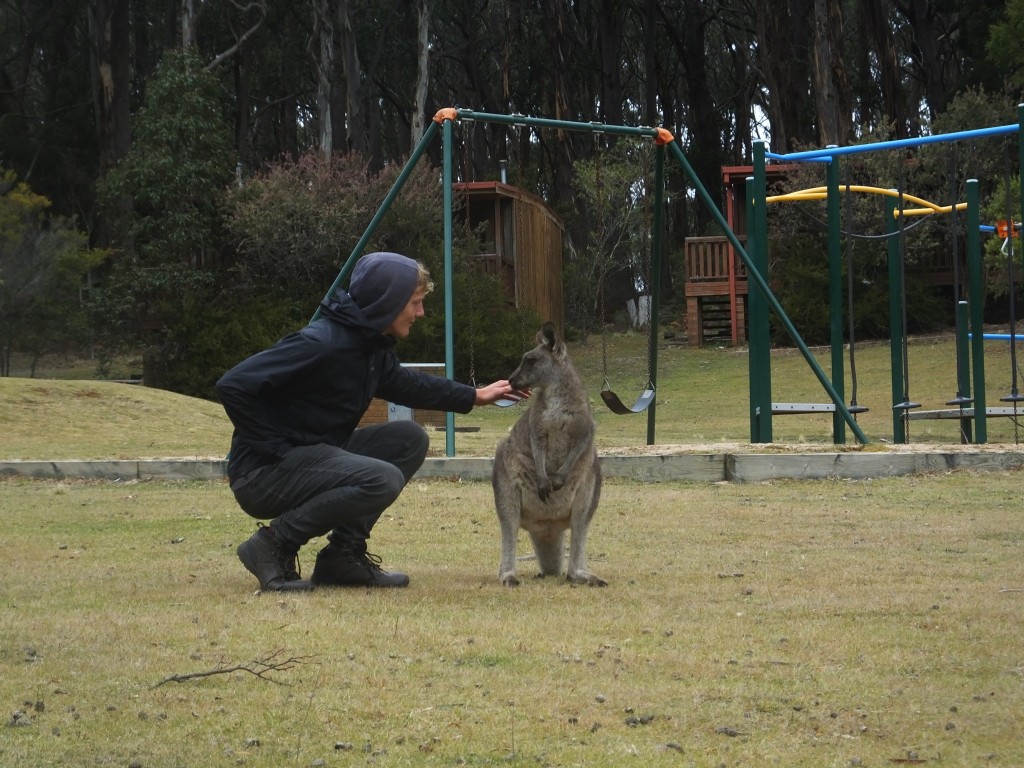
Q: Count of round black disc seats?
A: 4